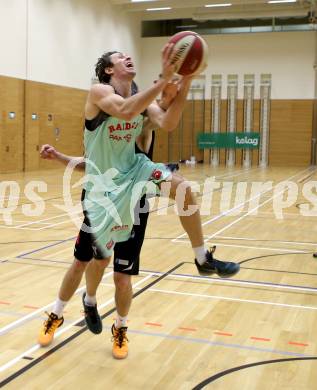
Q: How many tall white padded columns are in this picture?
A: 4